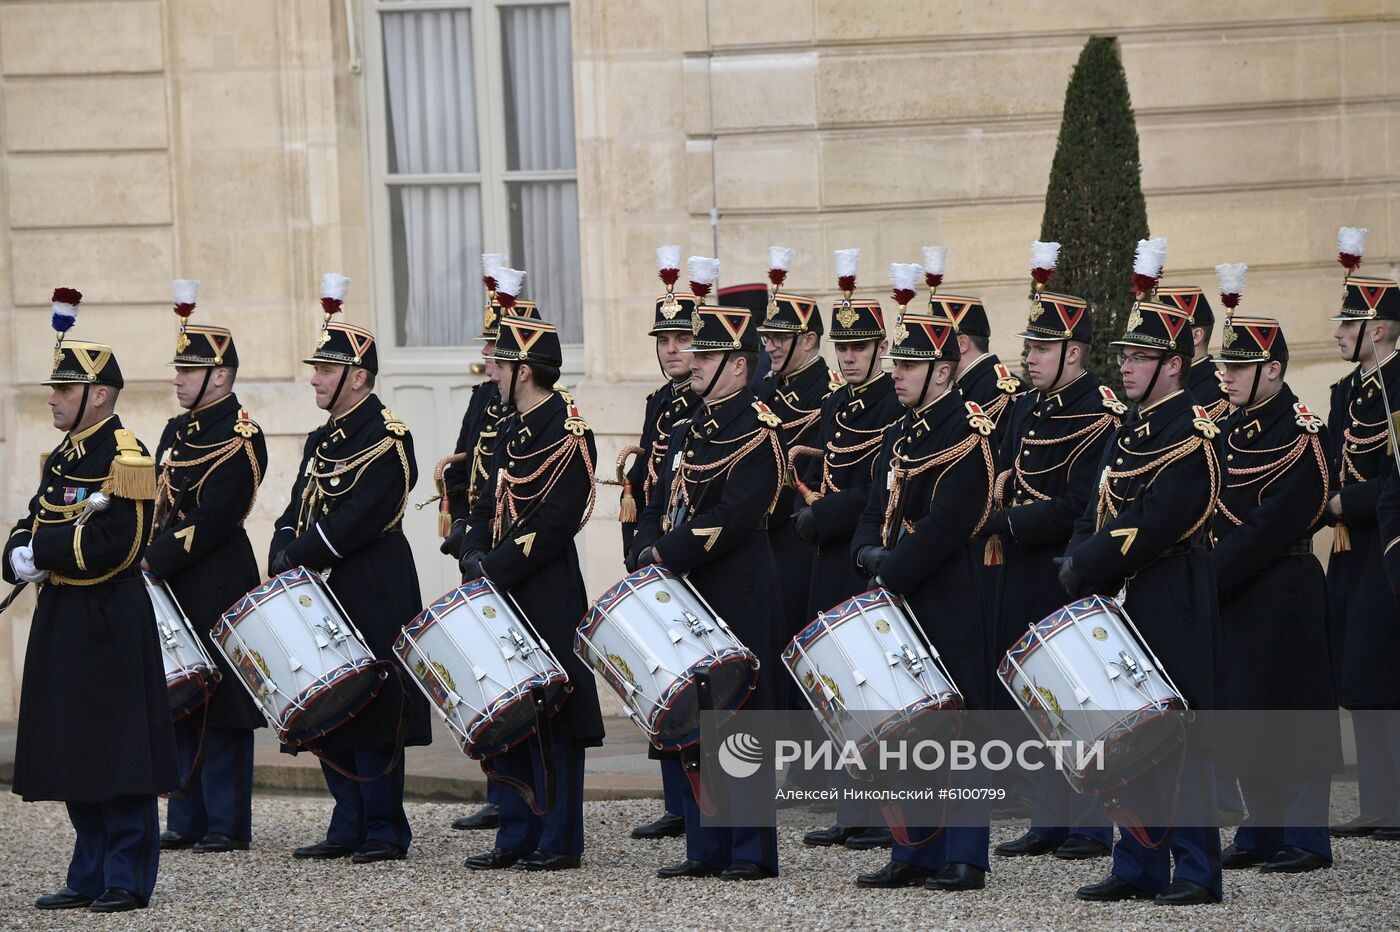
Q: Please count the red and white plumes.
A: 14